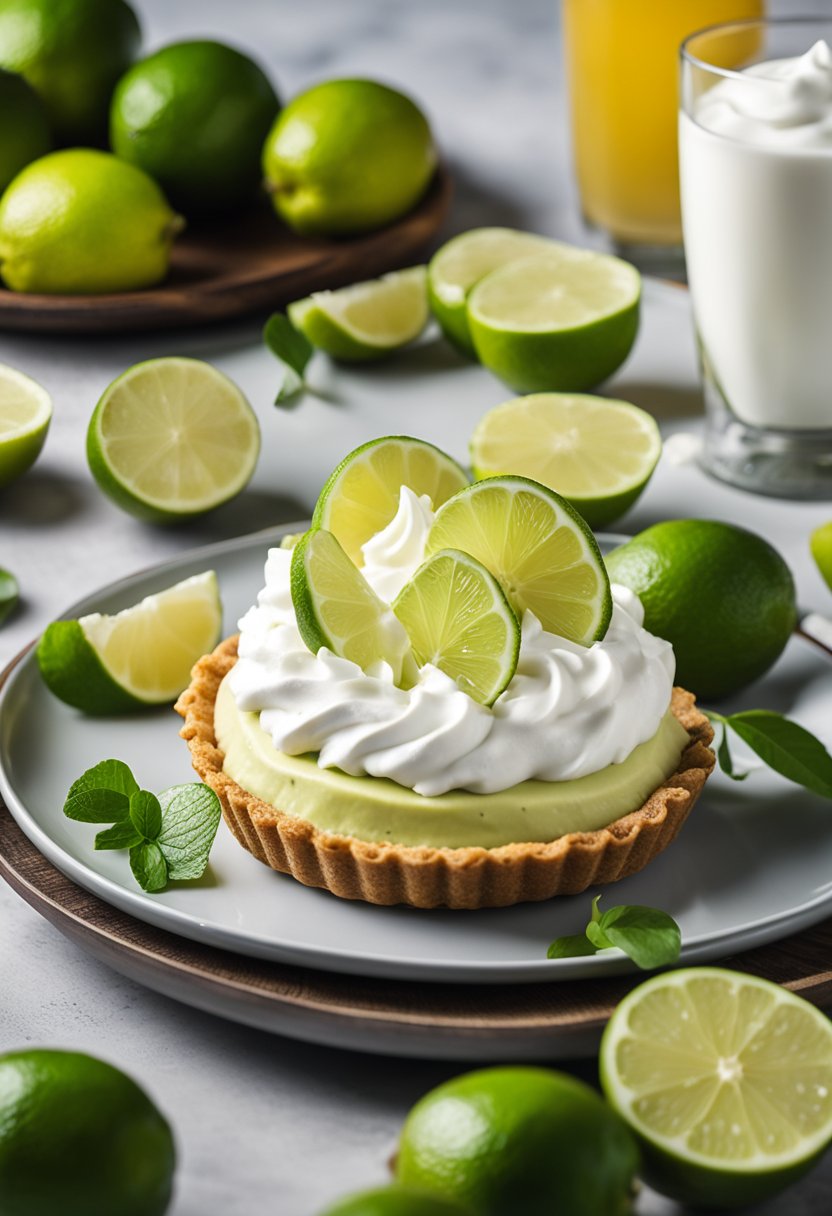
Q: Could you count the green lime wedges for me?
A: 2